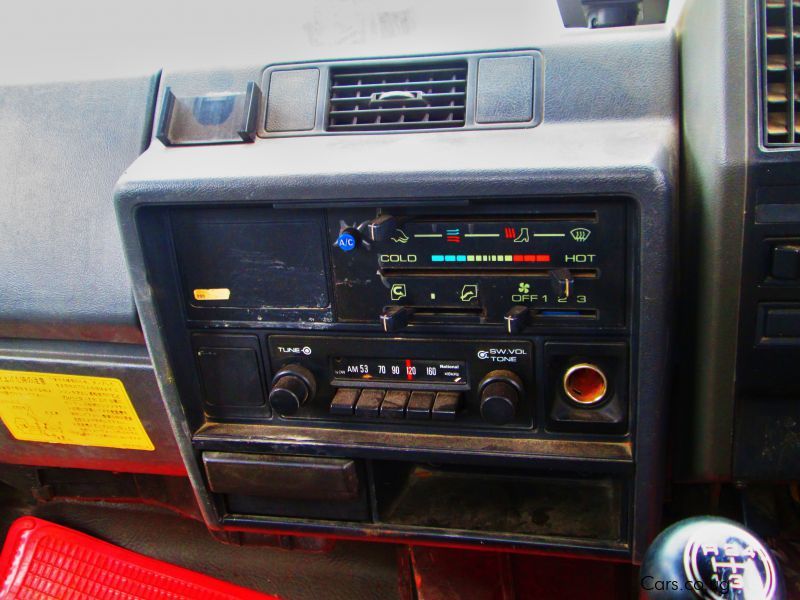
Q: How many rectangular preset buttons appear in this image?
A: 5